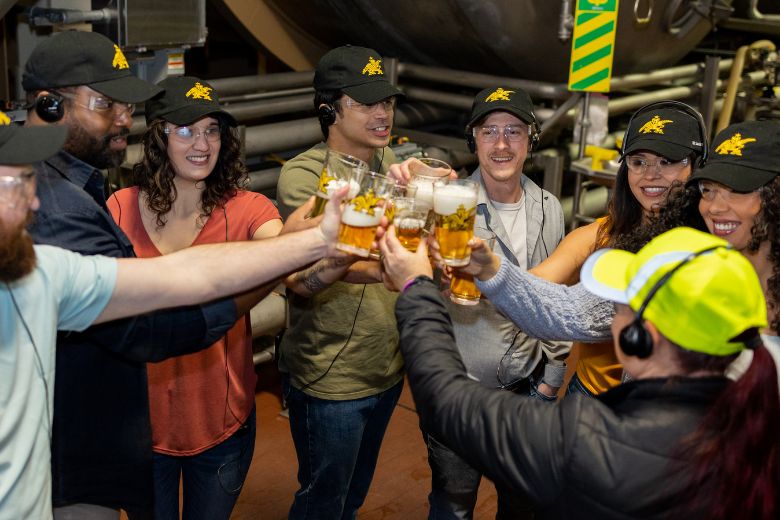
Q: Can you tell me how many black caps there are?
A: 7